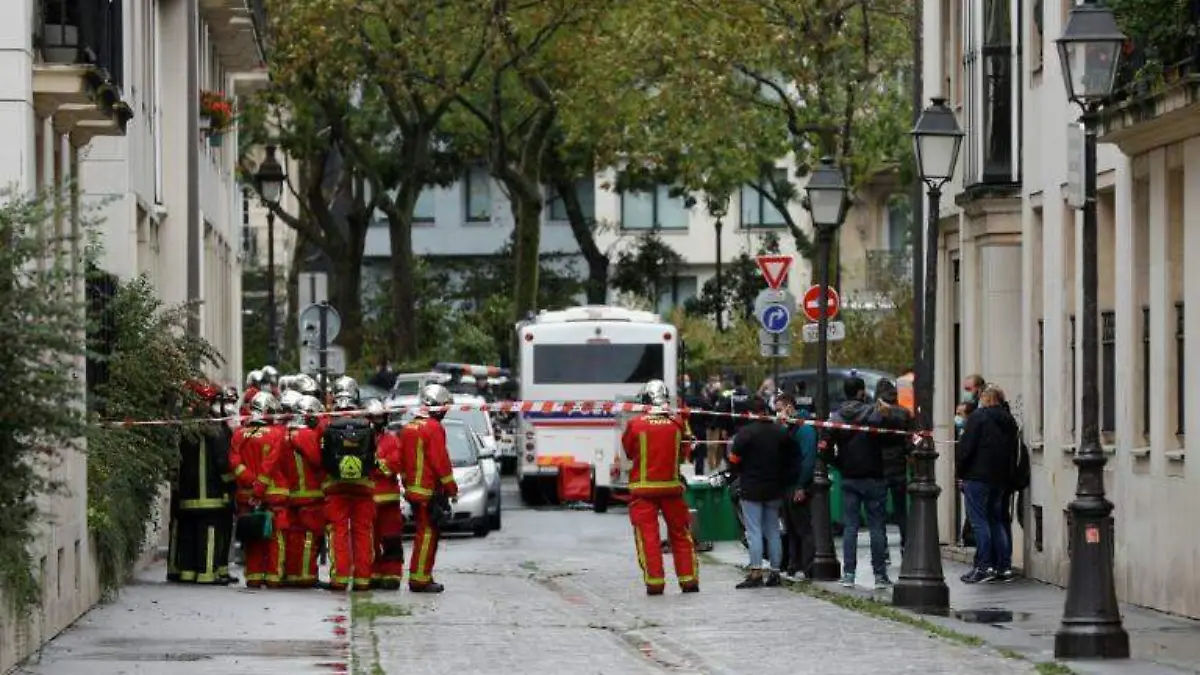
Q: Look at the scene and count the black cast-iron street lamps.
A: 5